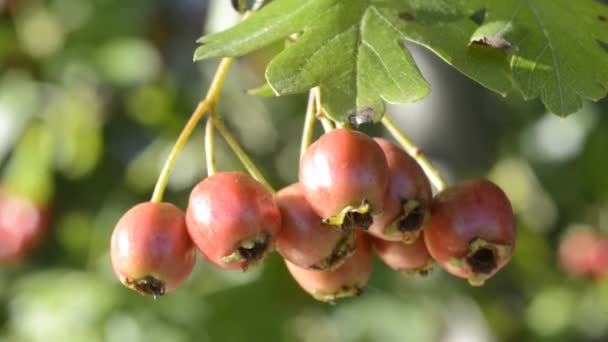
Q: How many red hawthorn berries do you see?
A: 8